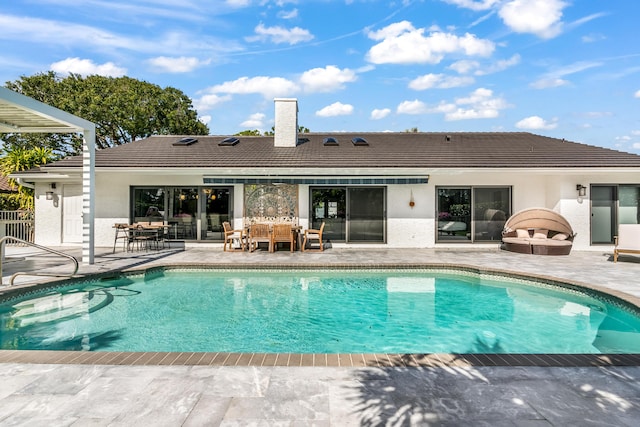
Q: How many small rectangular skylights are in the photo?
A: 4